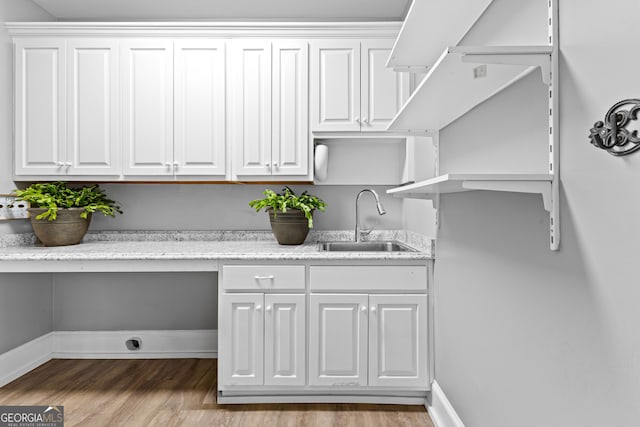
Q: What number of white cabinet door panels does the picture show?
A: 12